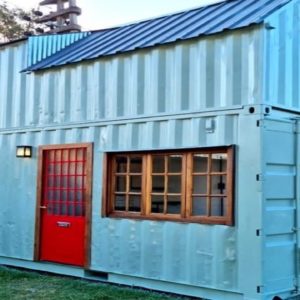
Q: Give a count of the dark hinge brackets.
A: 4